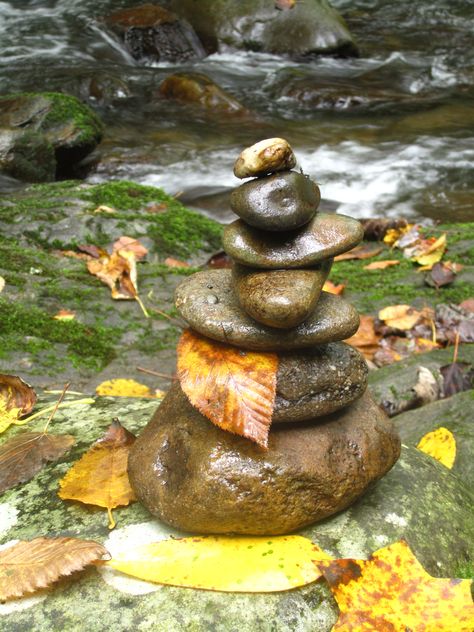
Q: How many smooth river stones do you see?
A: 7